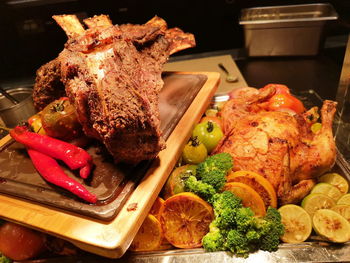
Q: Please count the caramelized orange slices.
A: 5